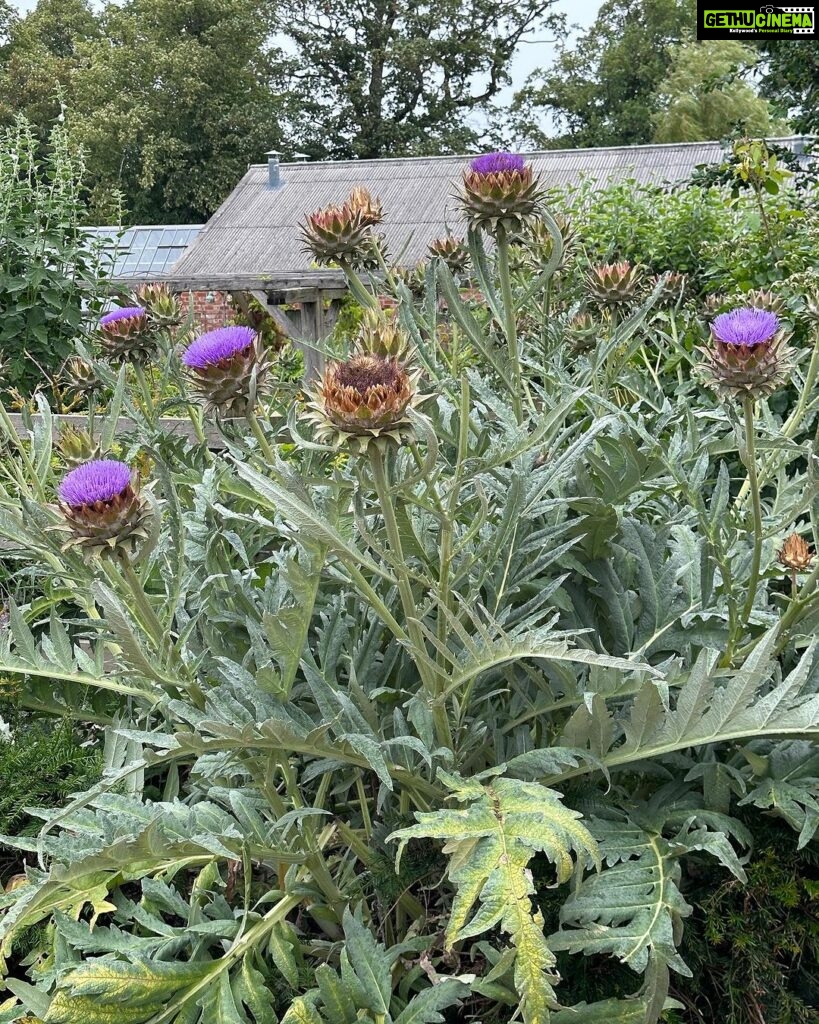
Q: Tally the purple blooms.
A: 5